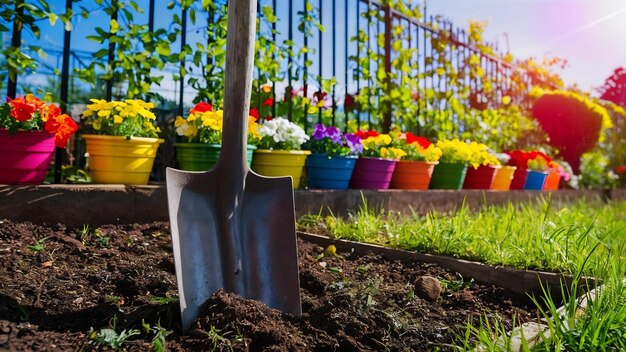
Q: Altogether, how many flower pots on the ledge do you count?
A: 13